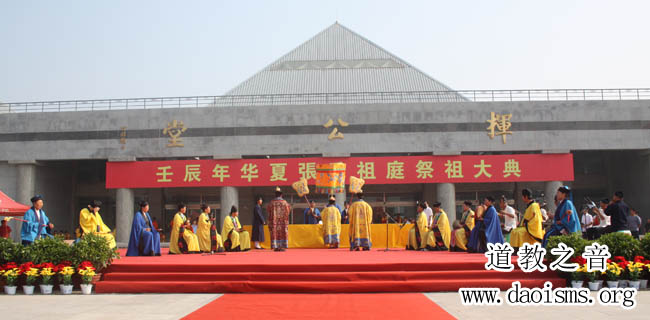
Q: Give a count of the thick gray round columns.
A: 6